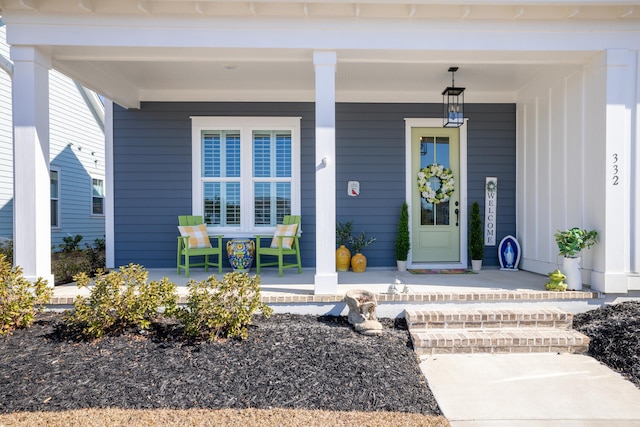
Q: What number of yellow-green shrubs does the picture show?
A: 3